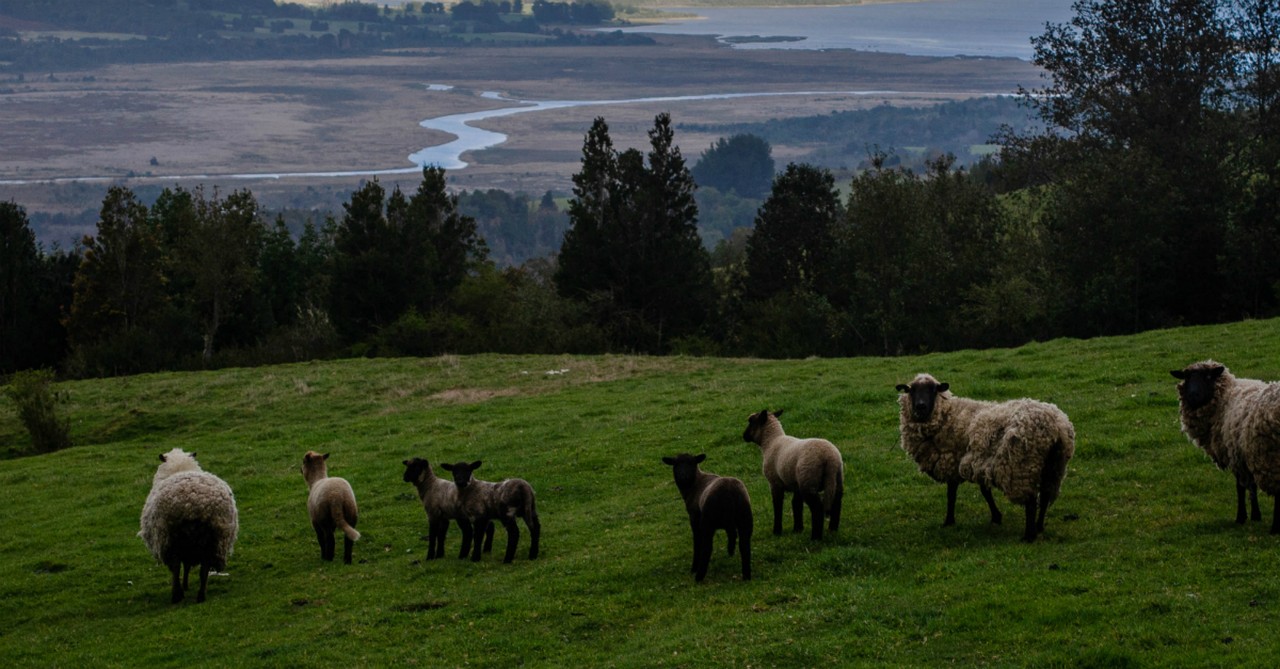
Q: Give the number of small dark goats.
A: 3